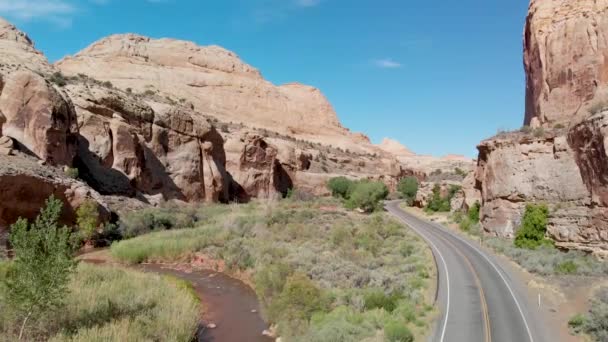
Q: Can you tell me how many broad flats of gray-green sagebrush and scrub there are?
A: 1